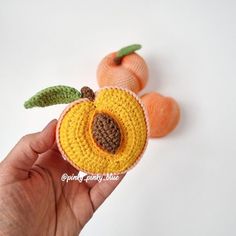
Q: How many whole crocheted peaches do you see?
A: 2